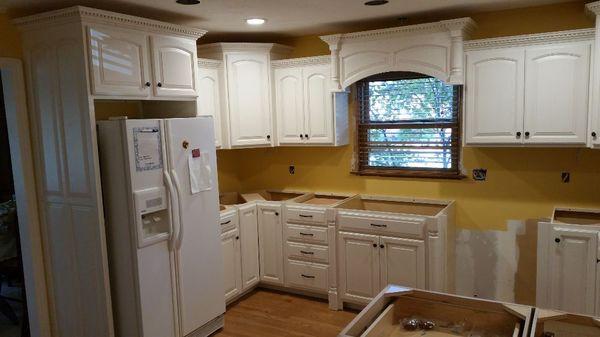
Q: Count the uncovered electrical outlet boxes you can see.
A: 3